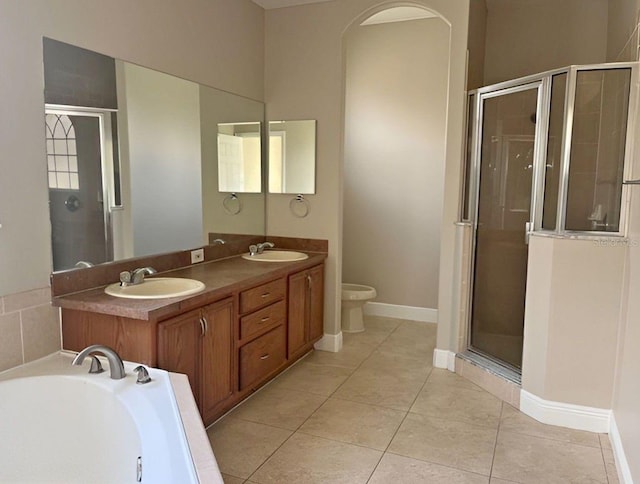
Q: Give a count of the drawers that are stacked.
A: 3